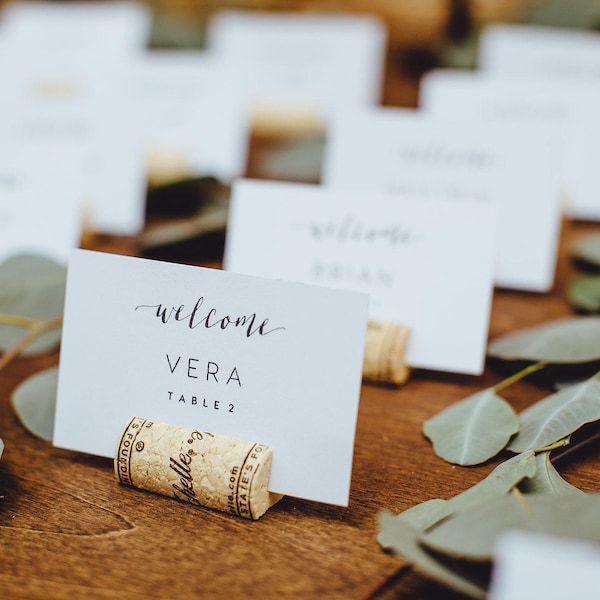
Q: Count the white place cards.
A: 11